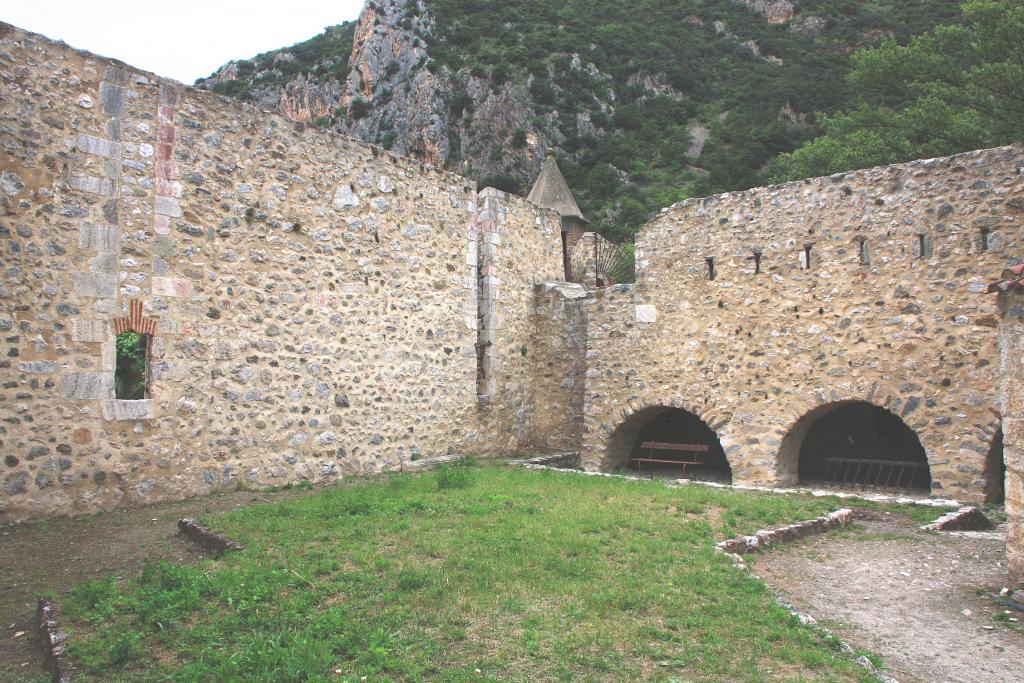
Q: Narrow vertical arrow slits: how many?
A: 6